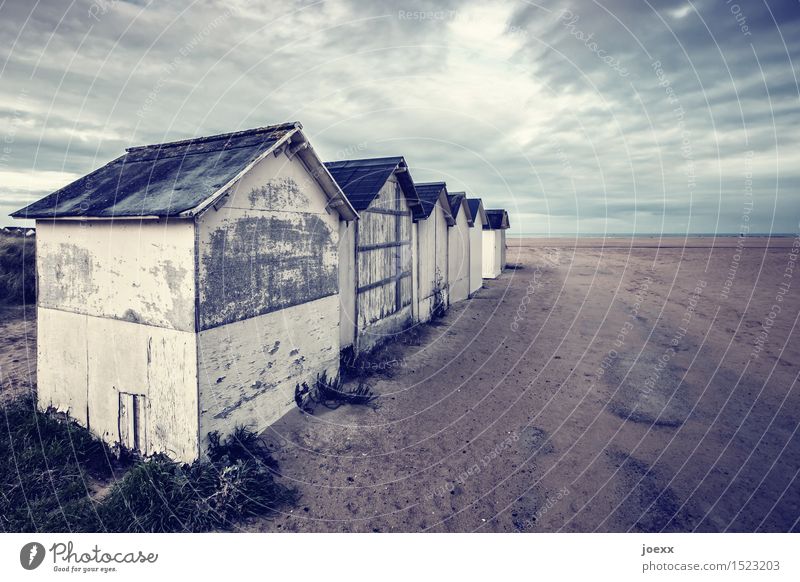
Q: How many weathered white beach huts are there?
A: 6